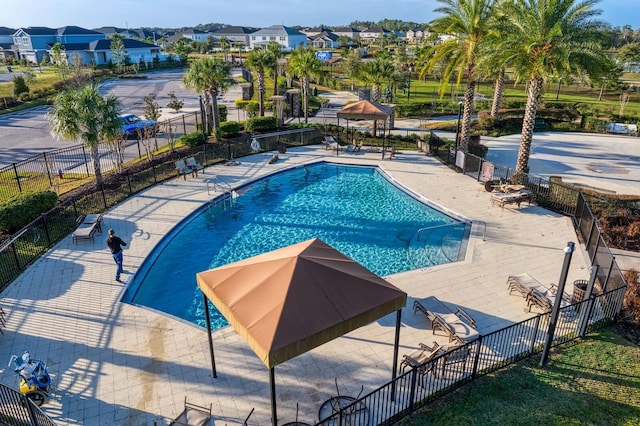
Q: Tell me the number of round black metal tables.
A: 2